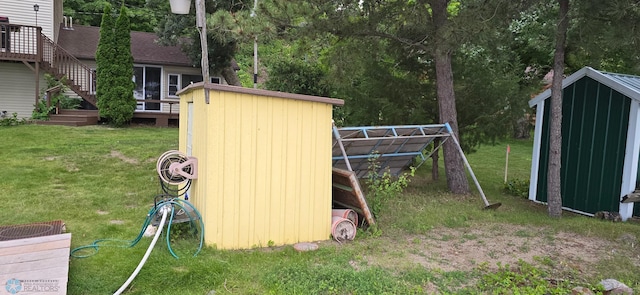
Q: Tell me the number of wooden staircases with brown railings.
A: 1